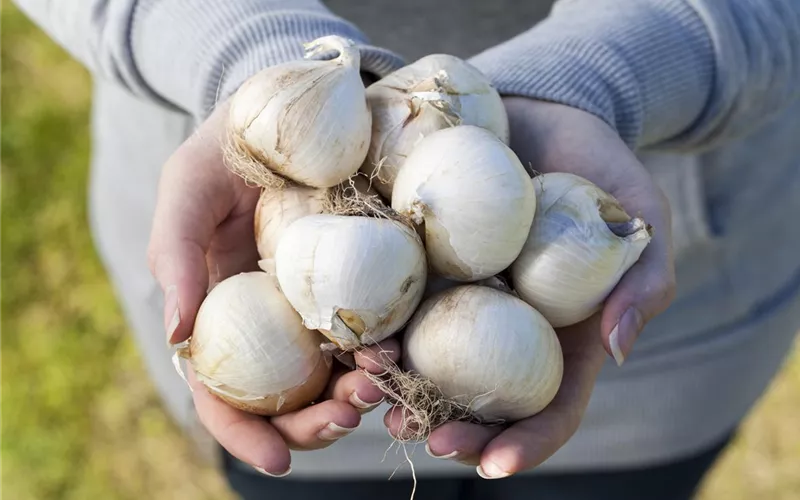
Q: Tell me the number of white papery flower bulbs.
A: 8